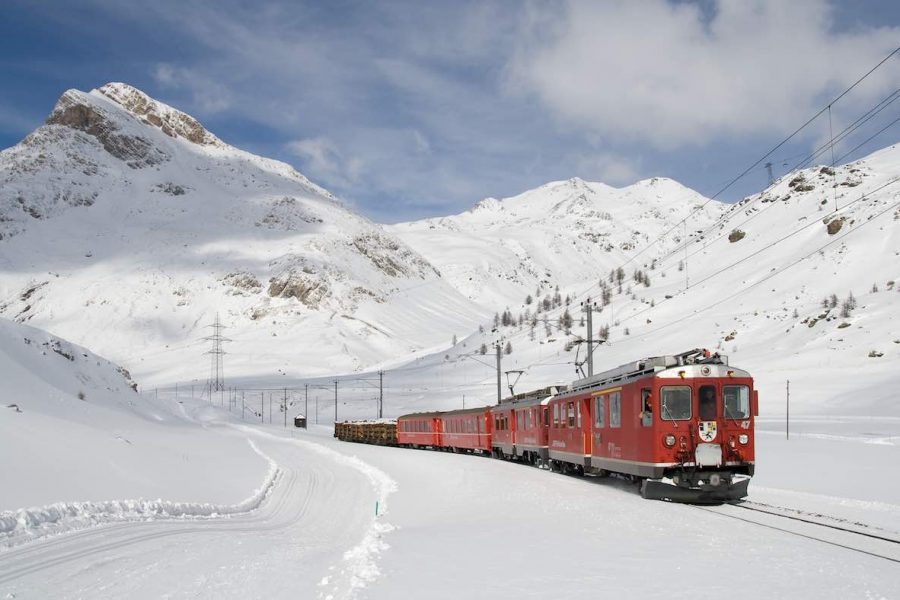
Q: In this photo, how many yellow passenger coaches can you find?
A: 0